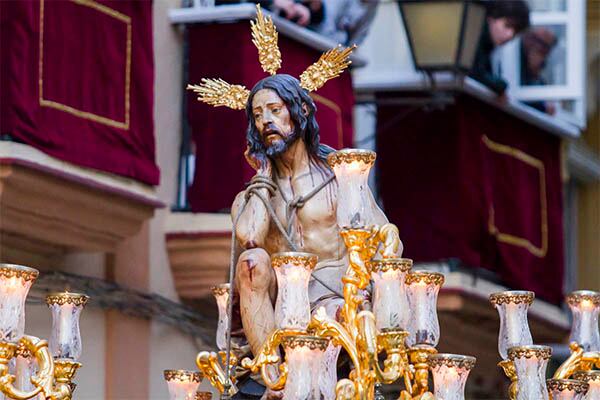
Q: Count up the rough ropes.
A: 1